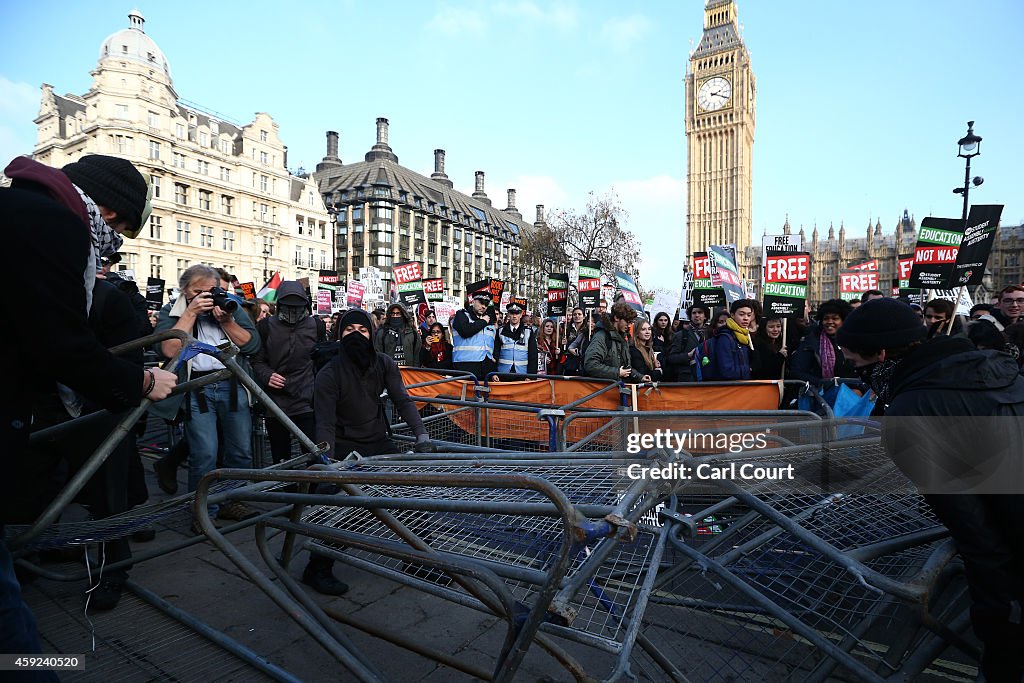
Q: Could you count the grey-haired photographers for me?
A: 1